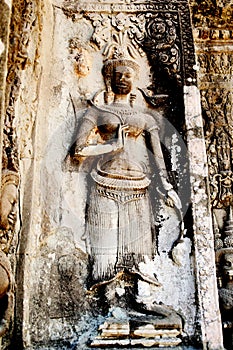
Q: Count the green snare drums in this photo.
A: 0